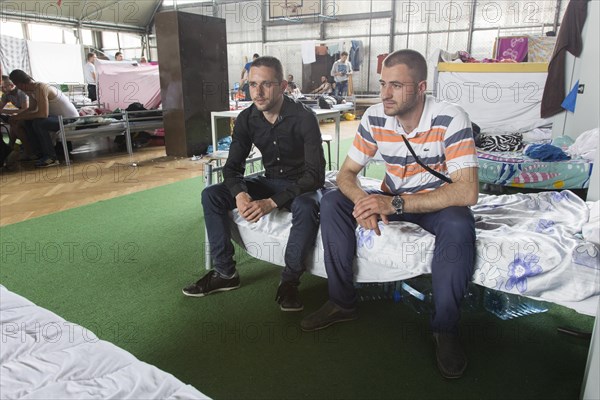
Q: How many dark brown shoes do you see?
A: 2